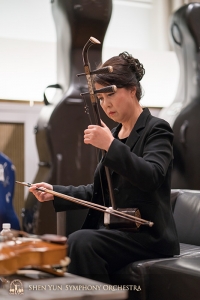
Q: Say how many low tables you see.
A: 1